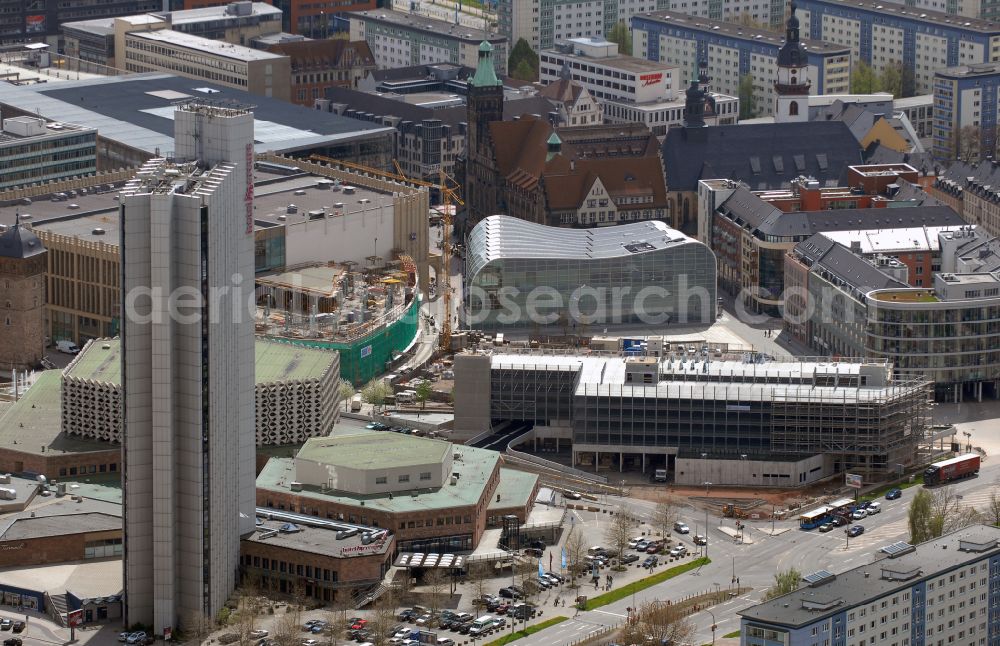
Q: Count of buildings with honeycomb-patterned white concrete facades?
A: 1